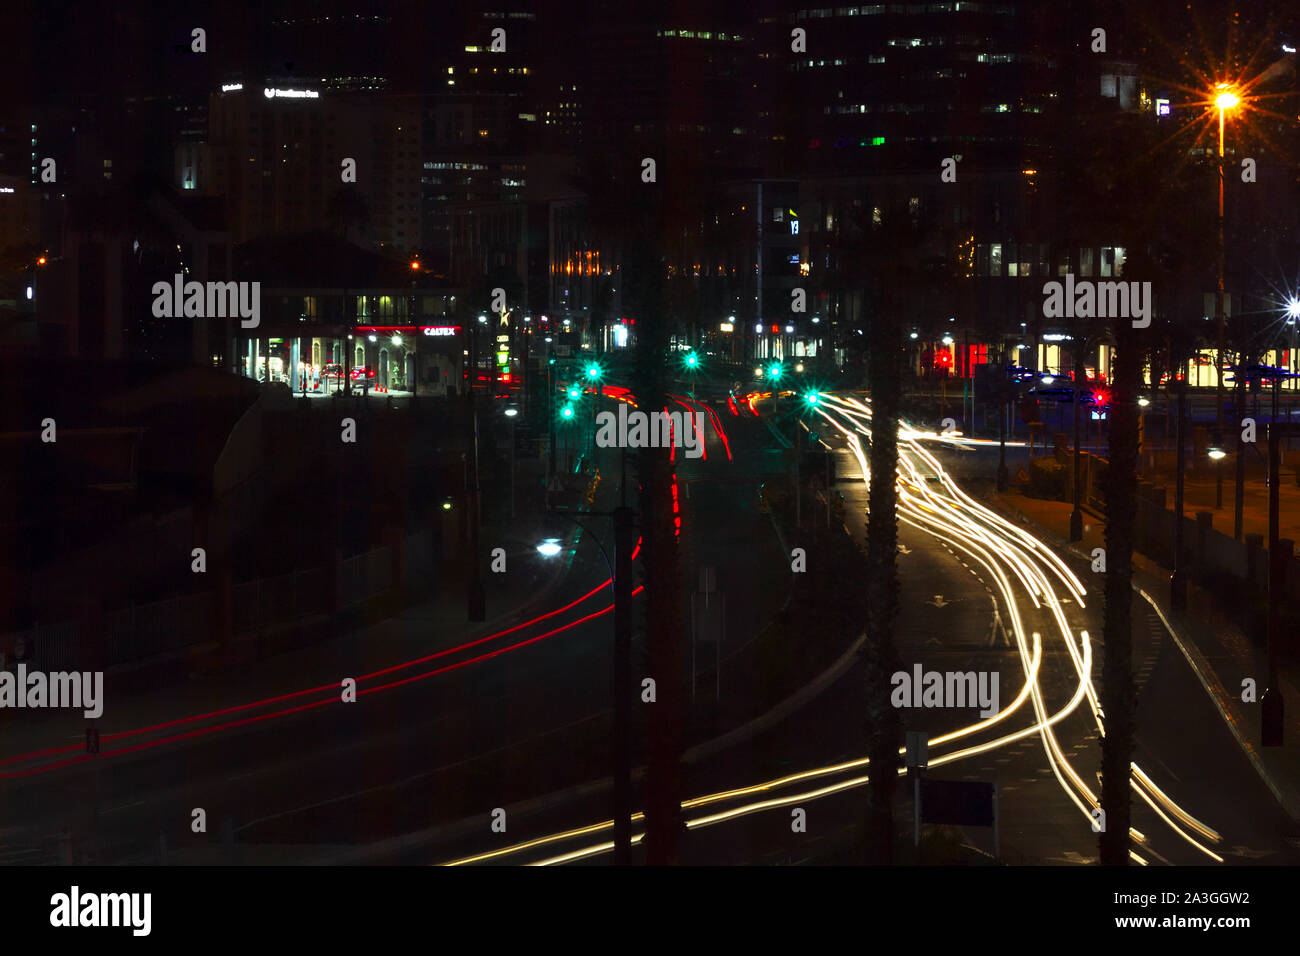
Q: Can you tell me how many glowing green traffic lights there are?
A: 6